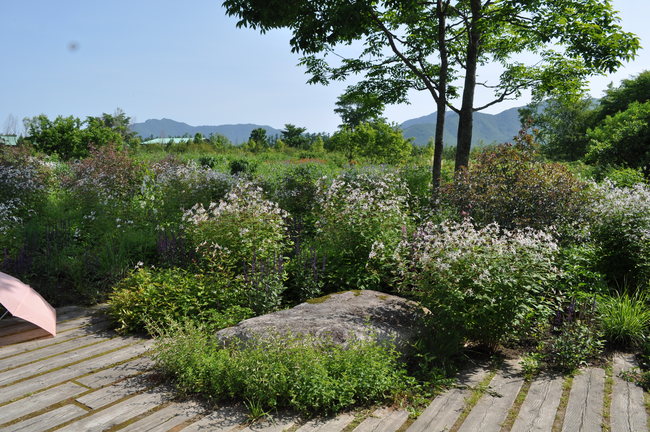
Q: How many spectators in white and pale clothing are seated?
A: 0